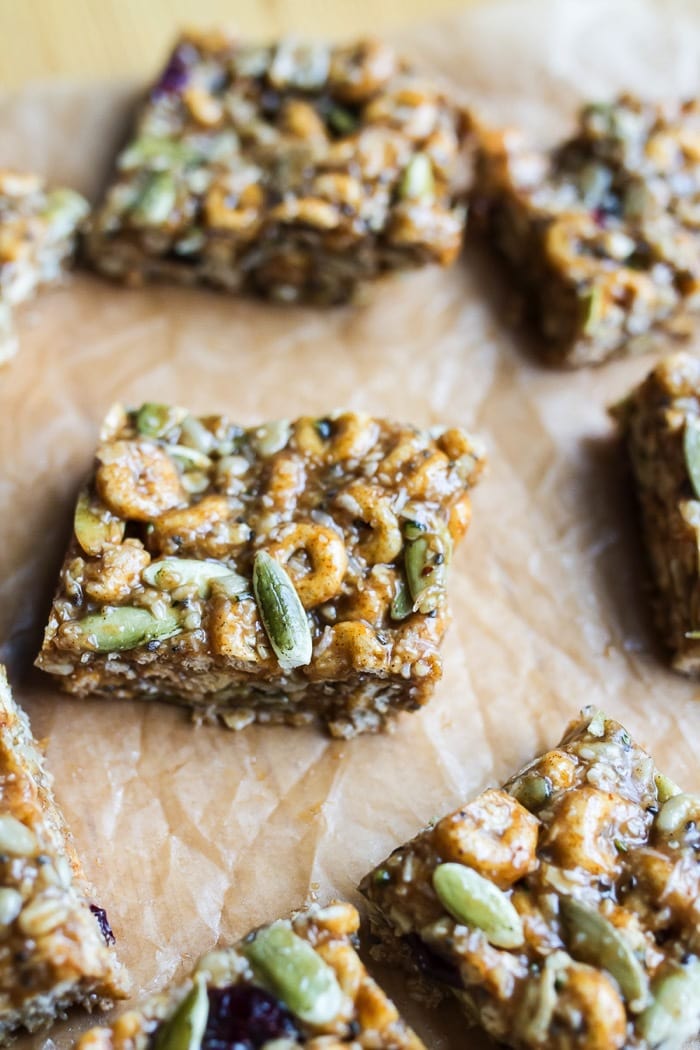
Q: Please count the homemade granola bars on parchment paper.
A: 8